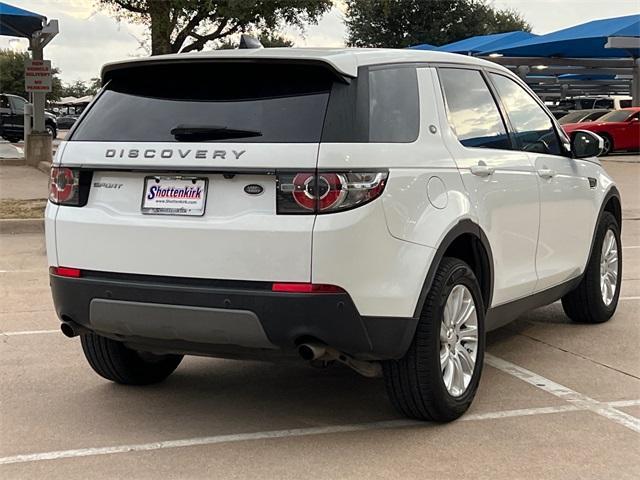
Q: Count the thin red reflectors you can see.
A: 2